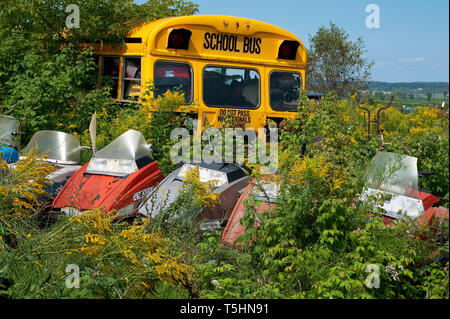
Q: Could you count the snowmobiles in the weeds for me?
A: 6